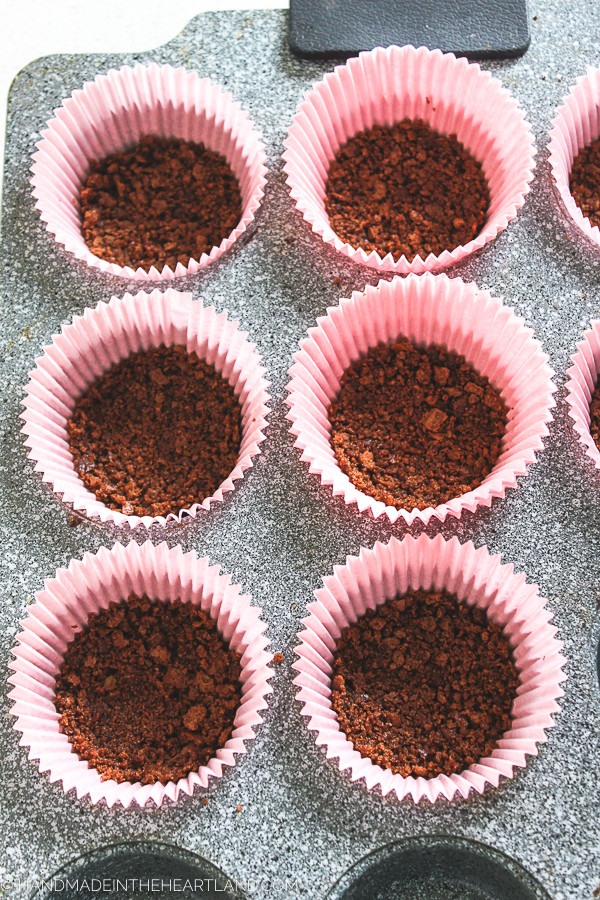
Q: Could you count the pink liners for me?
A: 8